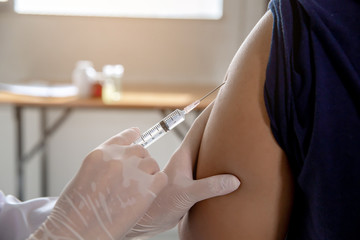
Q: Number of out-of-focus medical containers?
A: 3